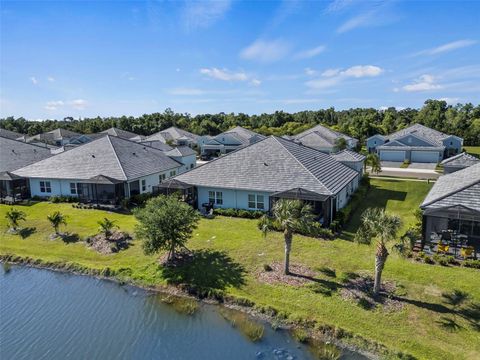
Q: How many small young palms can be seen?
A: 3